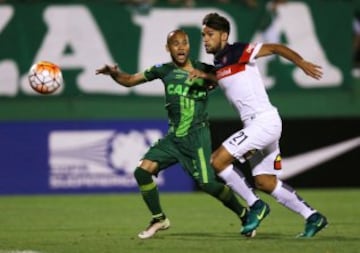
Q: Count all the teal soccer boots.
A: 2